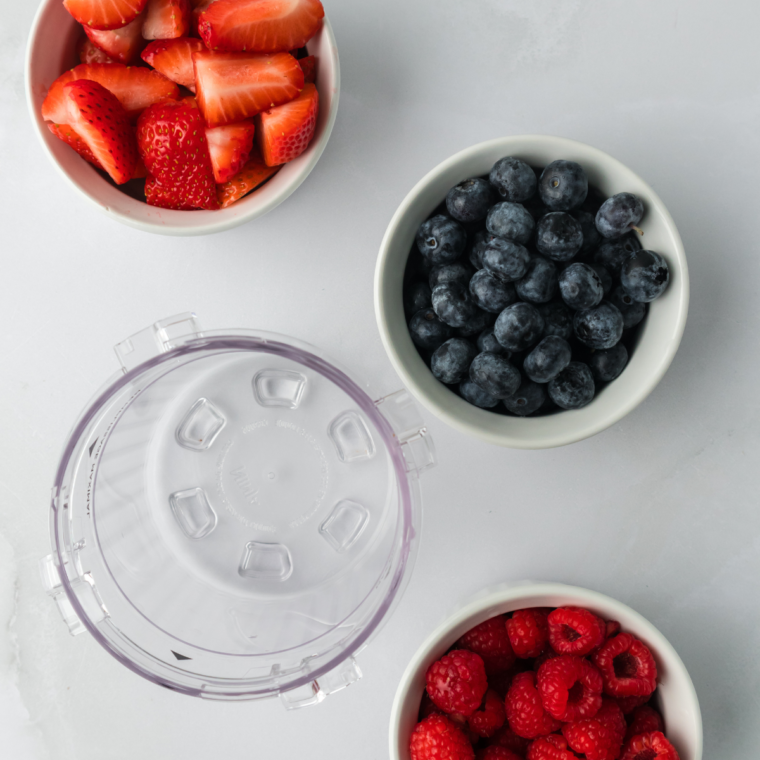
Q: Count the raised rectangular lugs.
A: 6